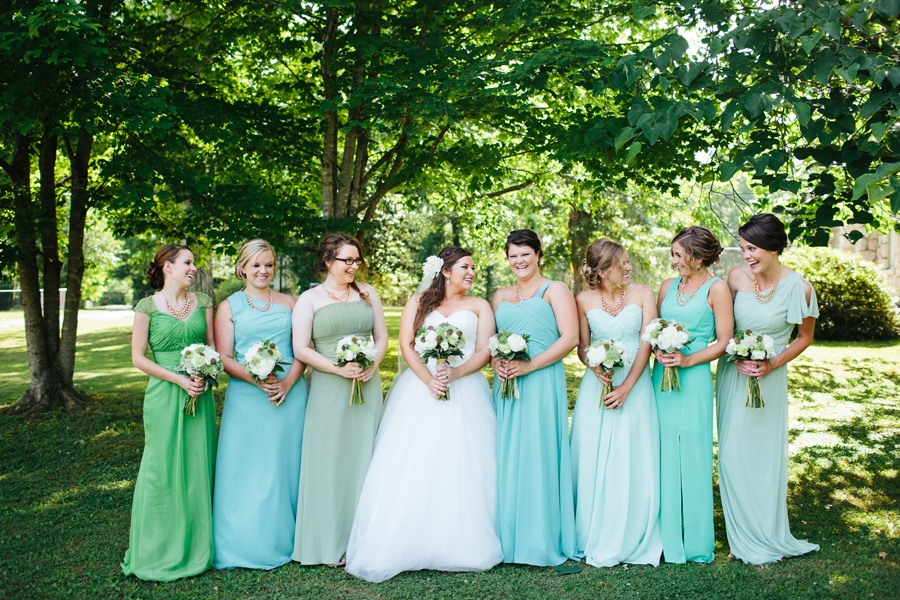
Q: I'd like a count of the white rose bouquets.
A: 8